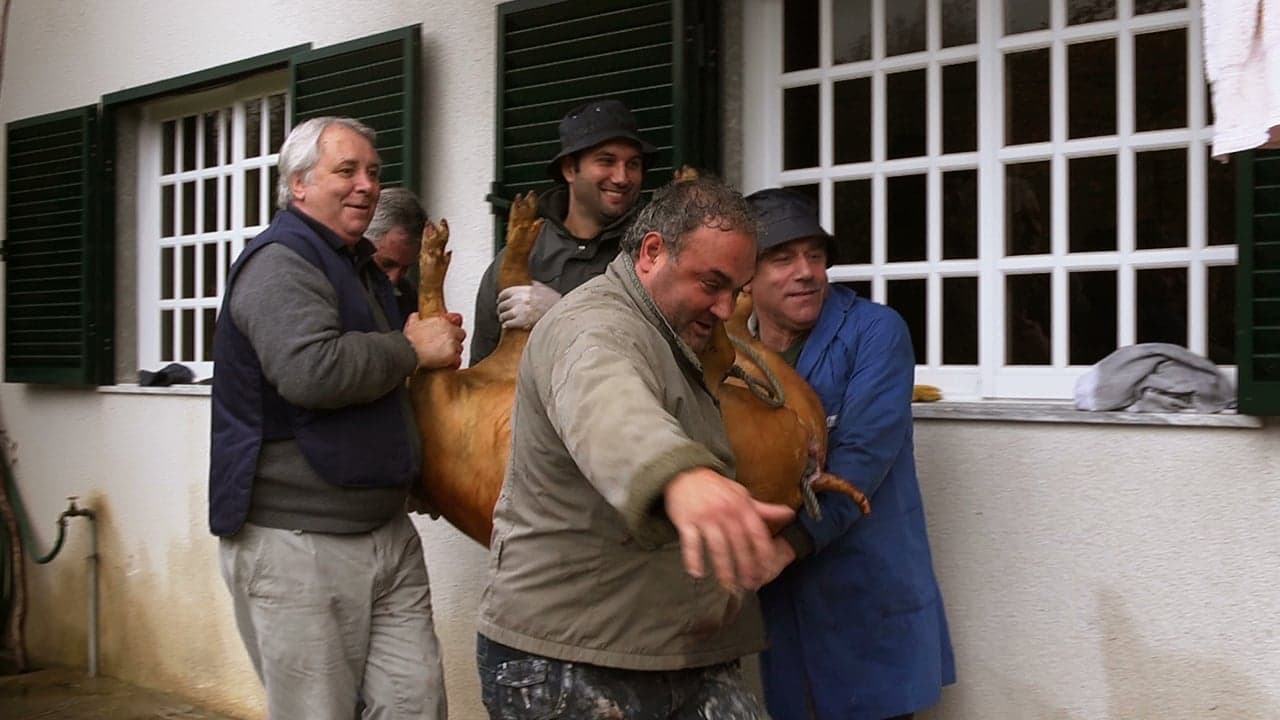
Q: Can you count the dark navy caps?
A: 2